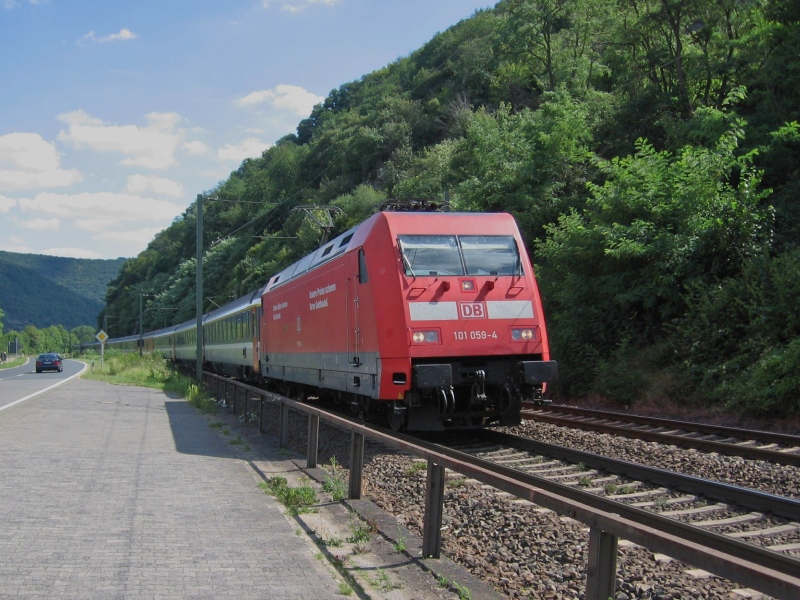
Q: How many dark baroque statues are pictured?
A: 0